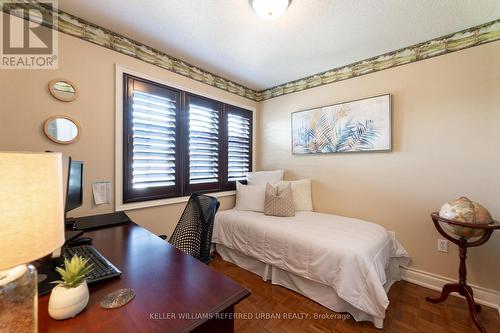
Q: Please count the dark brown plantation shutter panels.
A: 3